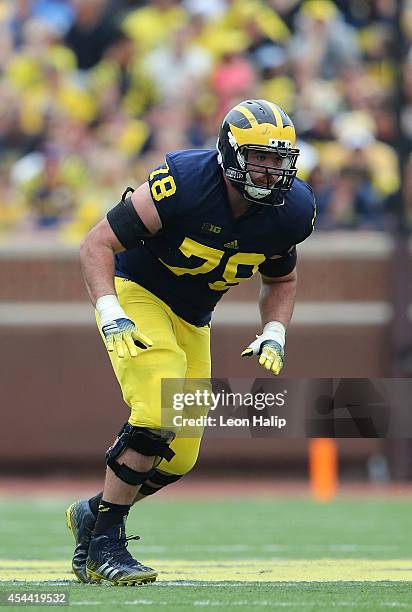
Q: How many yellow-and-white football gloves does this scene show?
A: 2